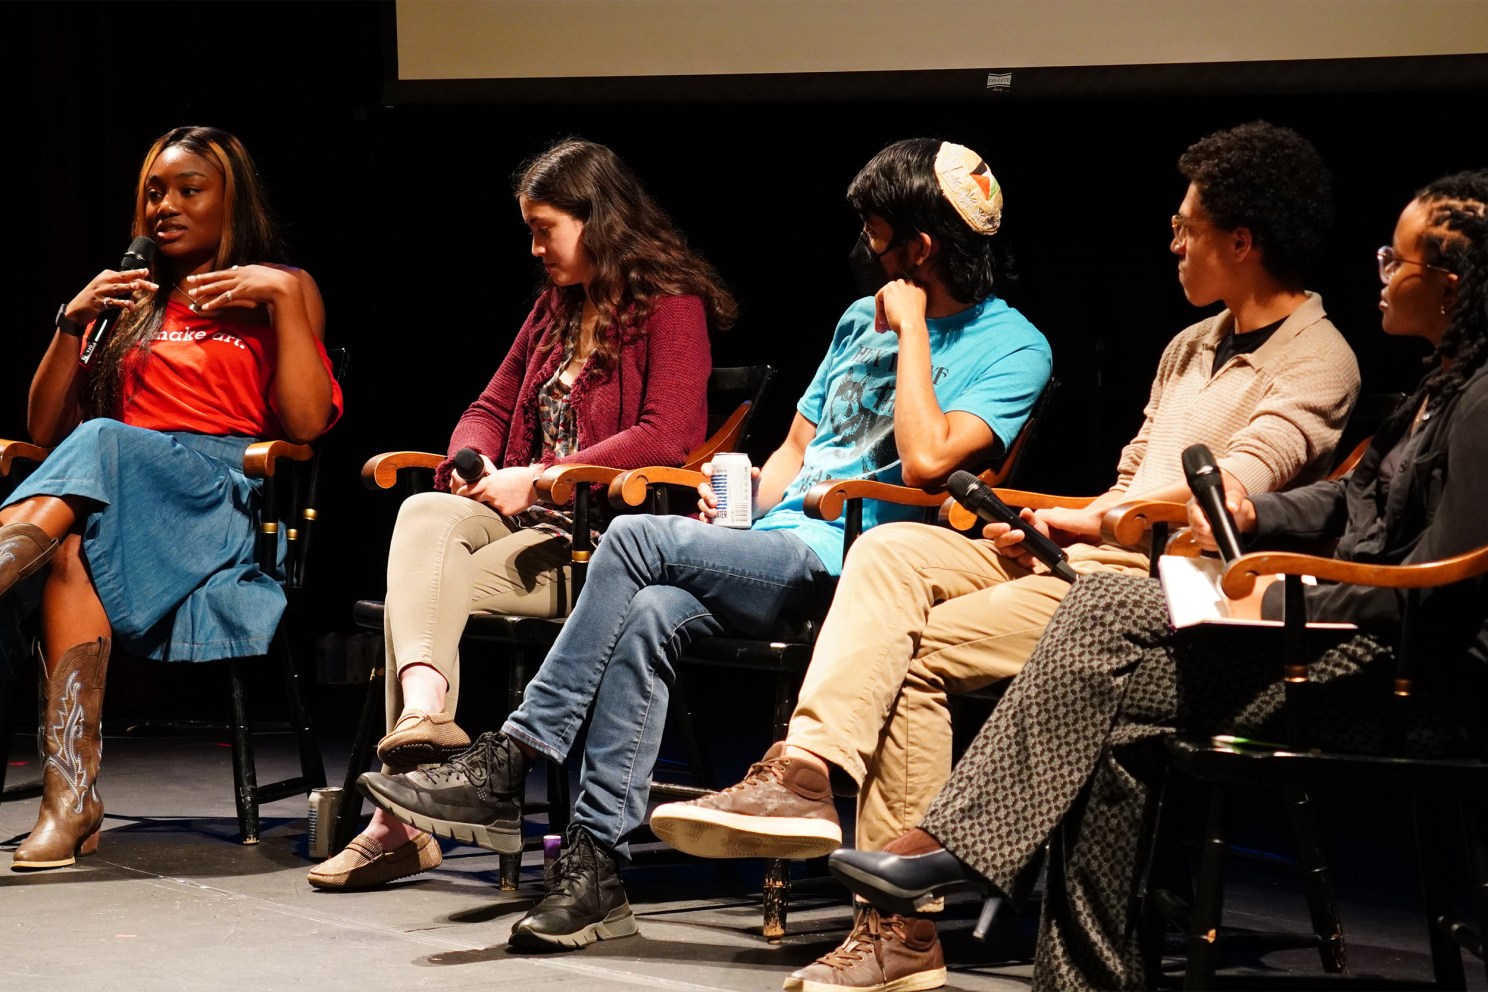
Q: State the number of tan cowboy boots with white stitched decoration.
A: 2